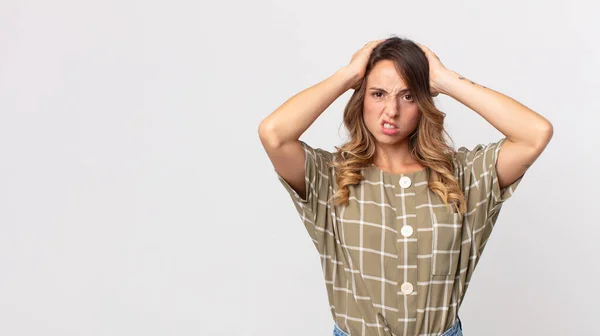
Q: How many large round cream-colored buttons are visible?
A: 3